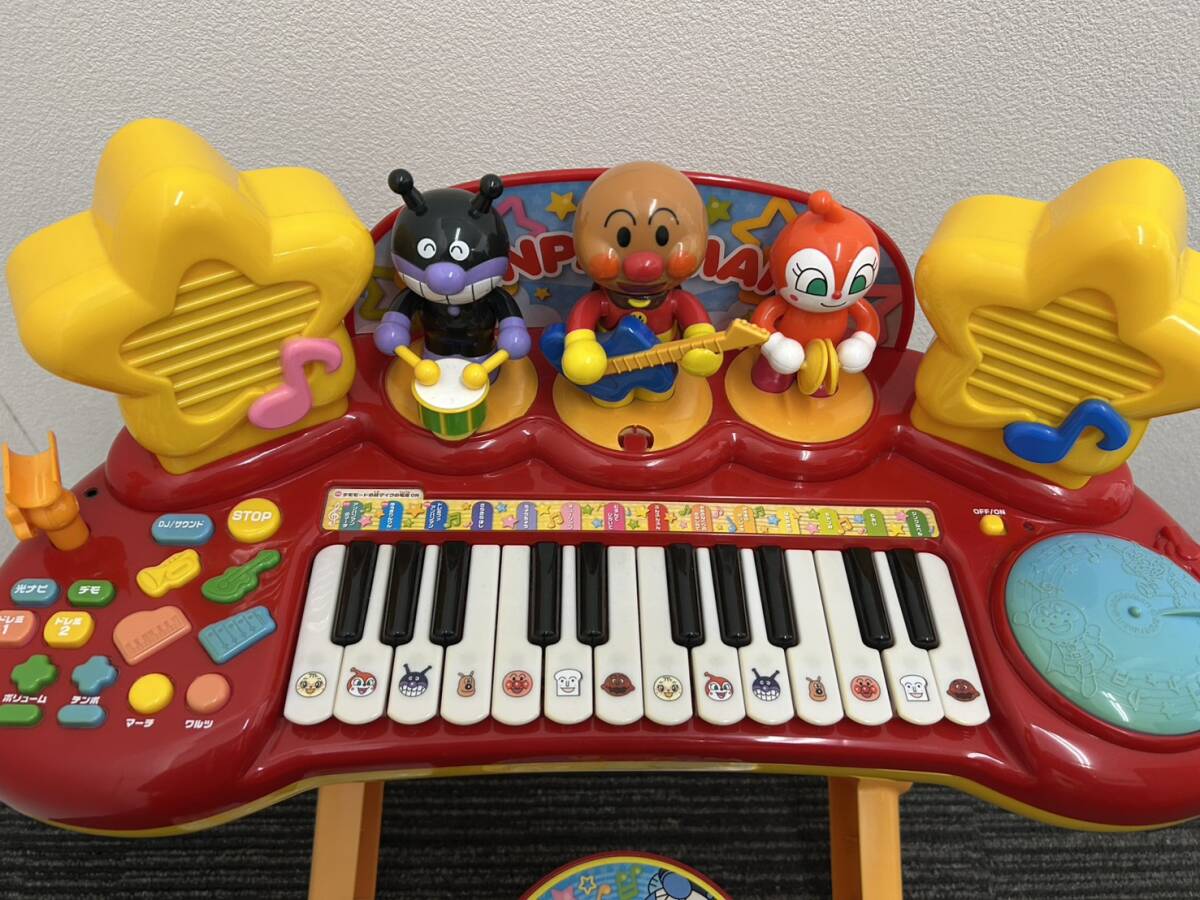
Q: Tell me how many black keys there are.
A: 10